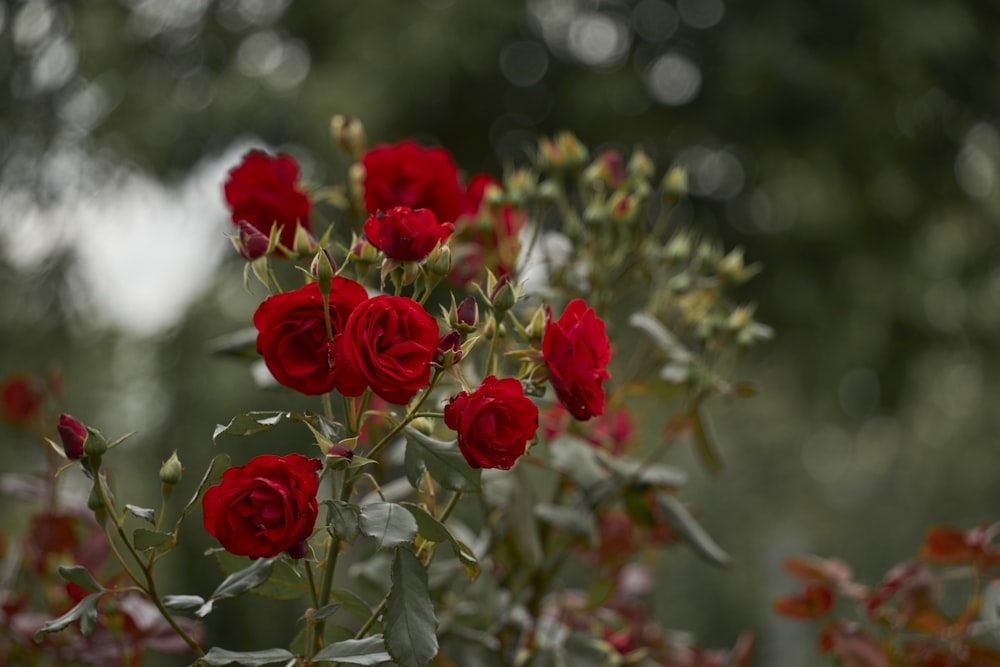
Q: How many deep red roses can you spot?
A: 8